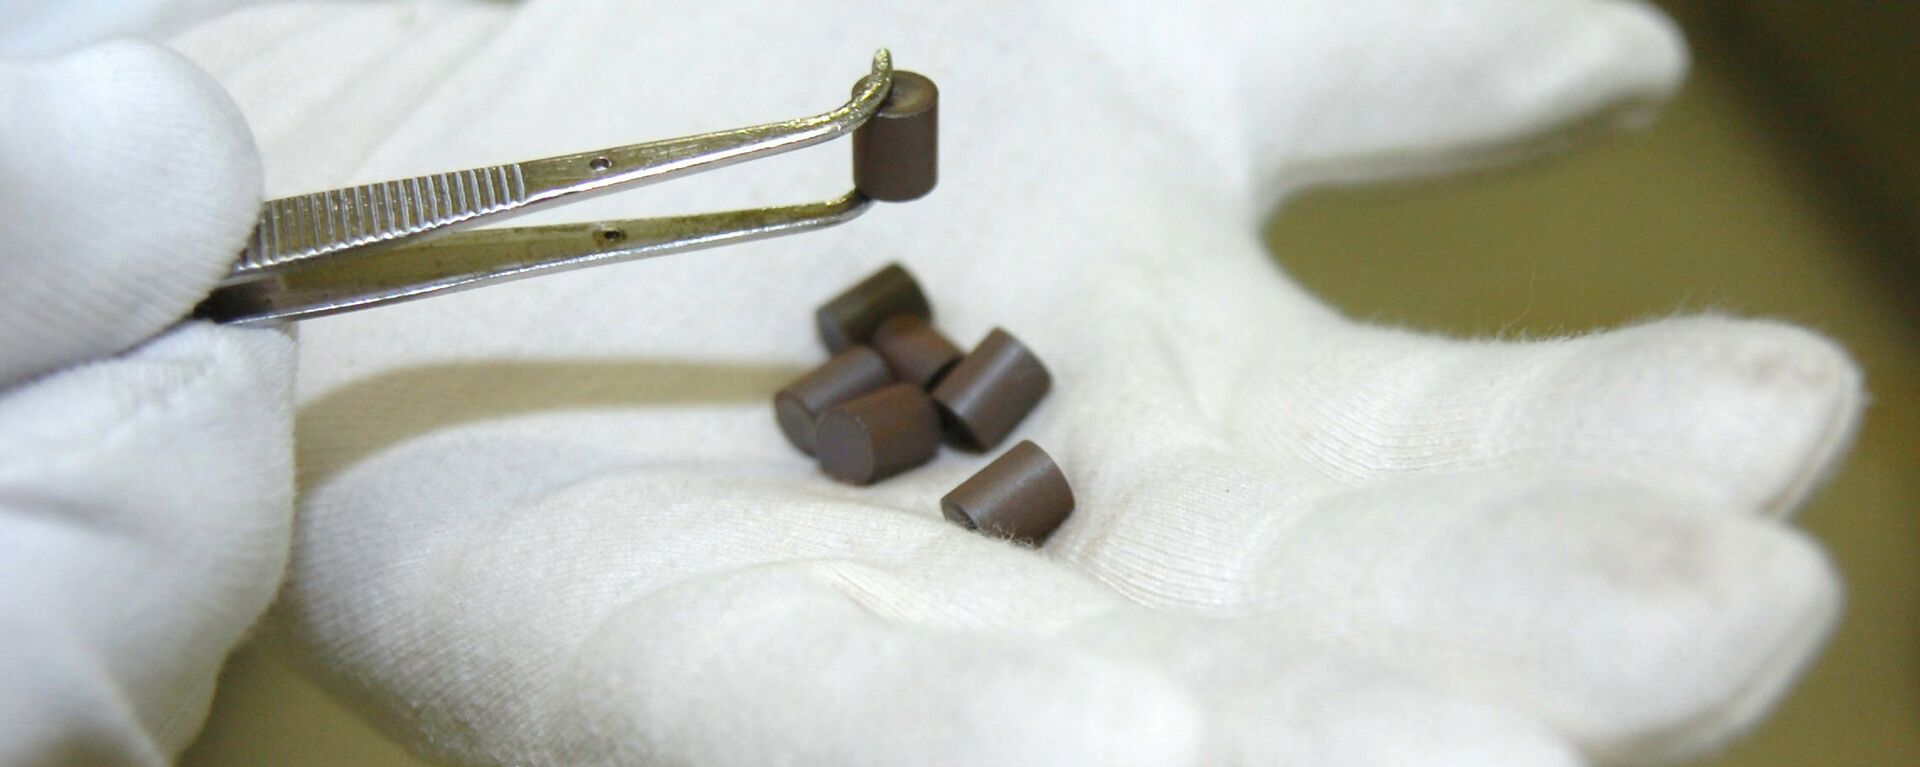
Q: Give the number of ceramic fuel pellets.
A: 7